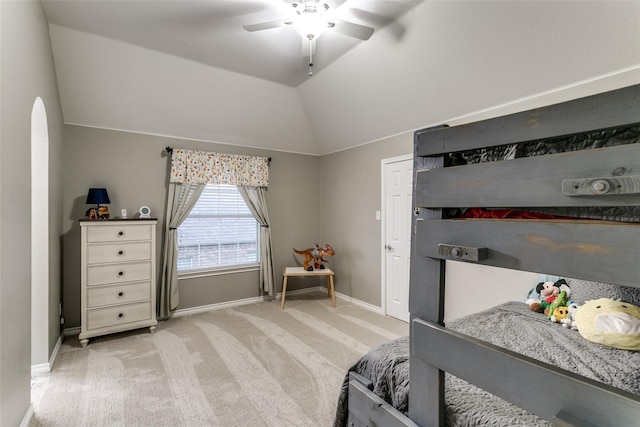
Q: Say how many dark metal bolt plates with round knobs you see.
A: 2